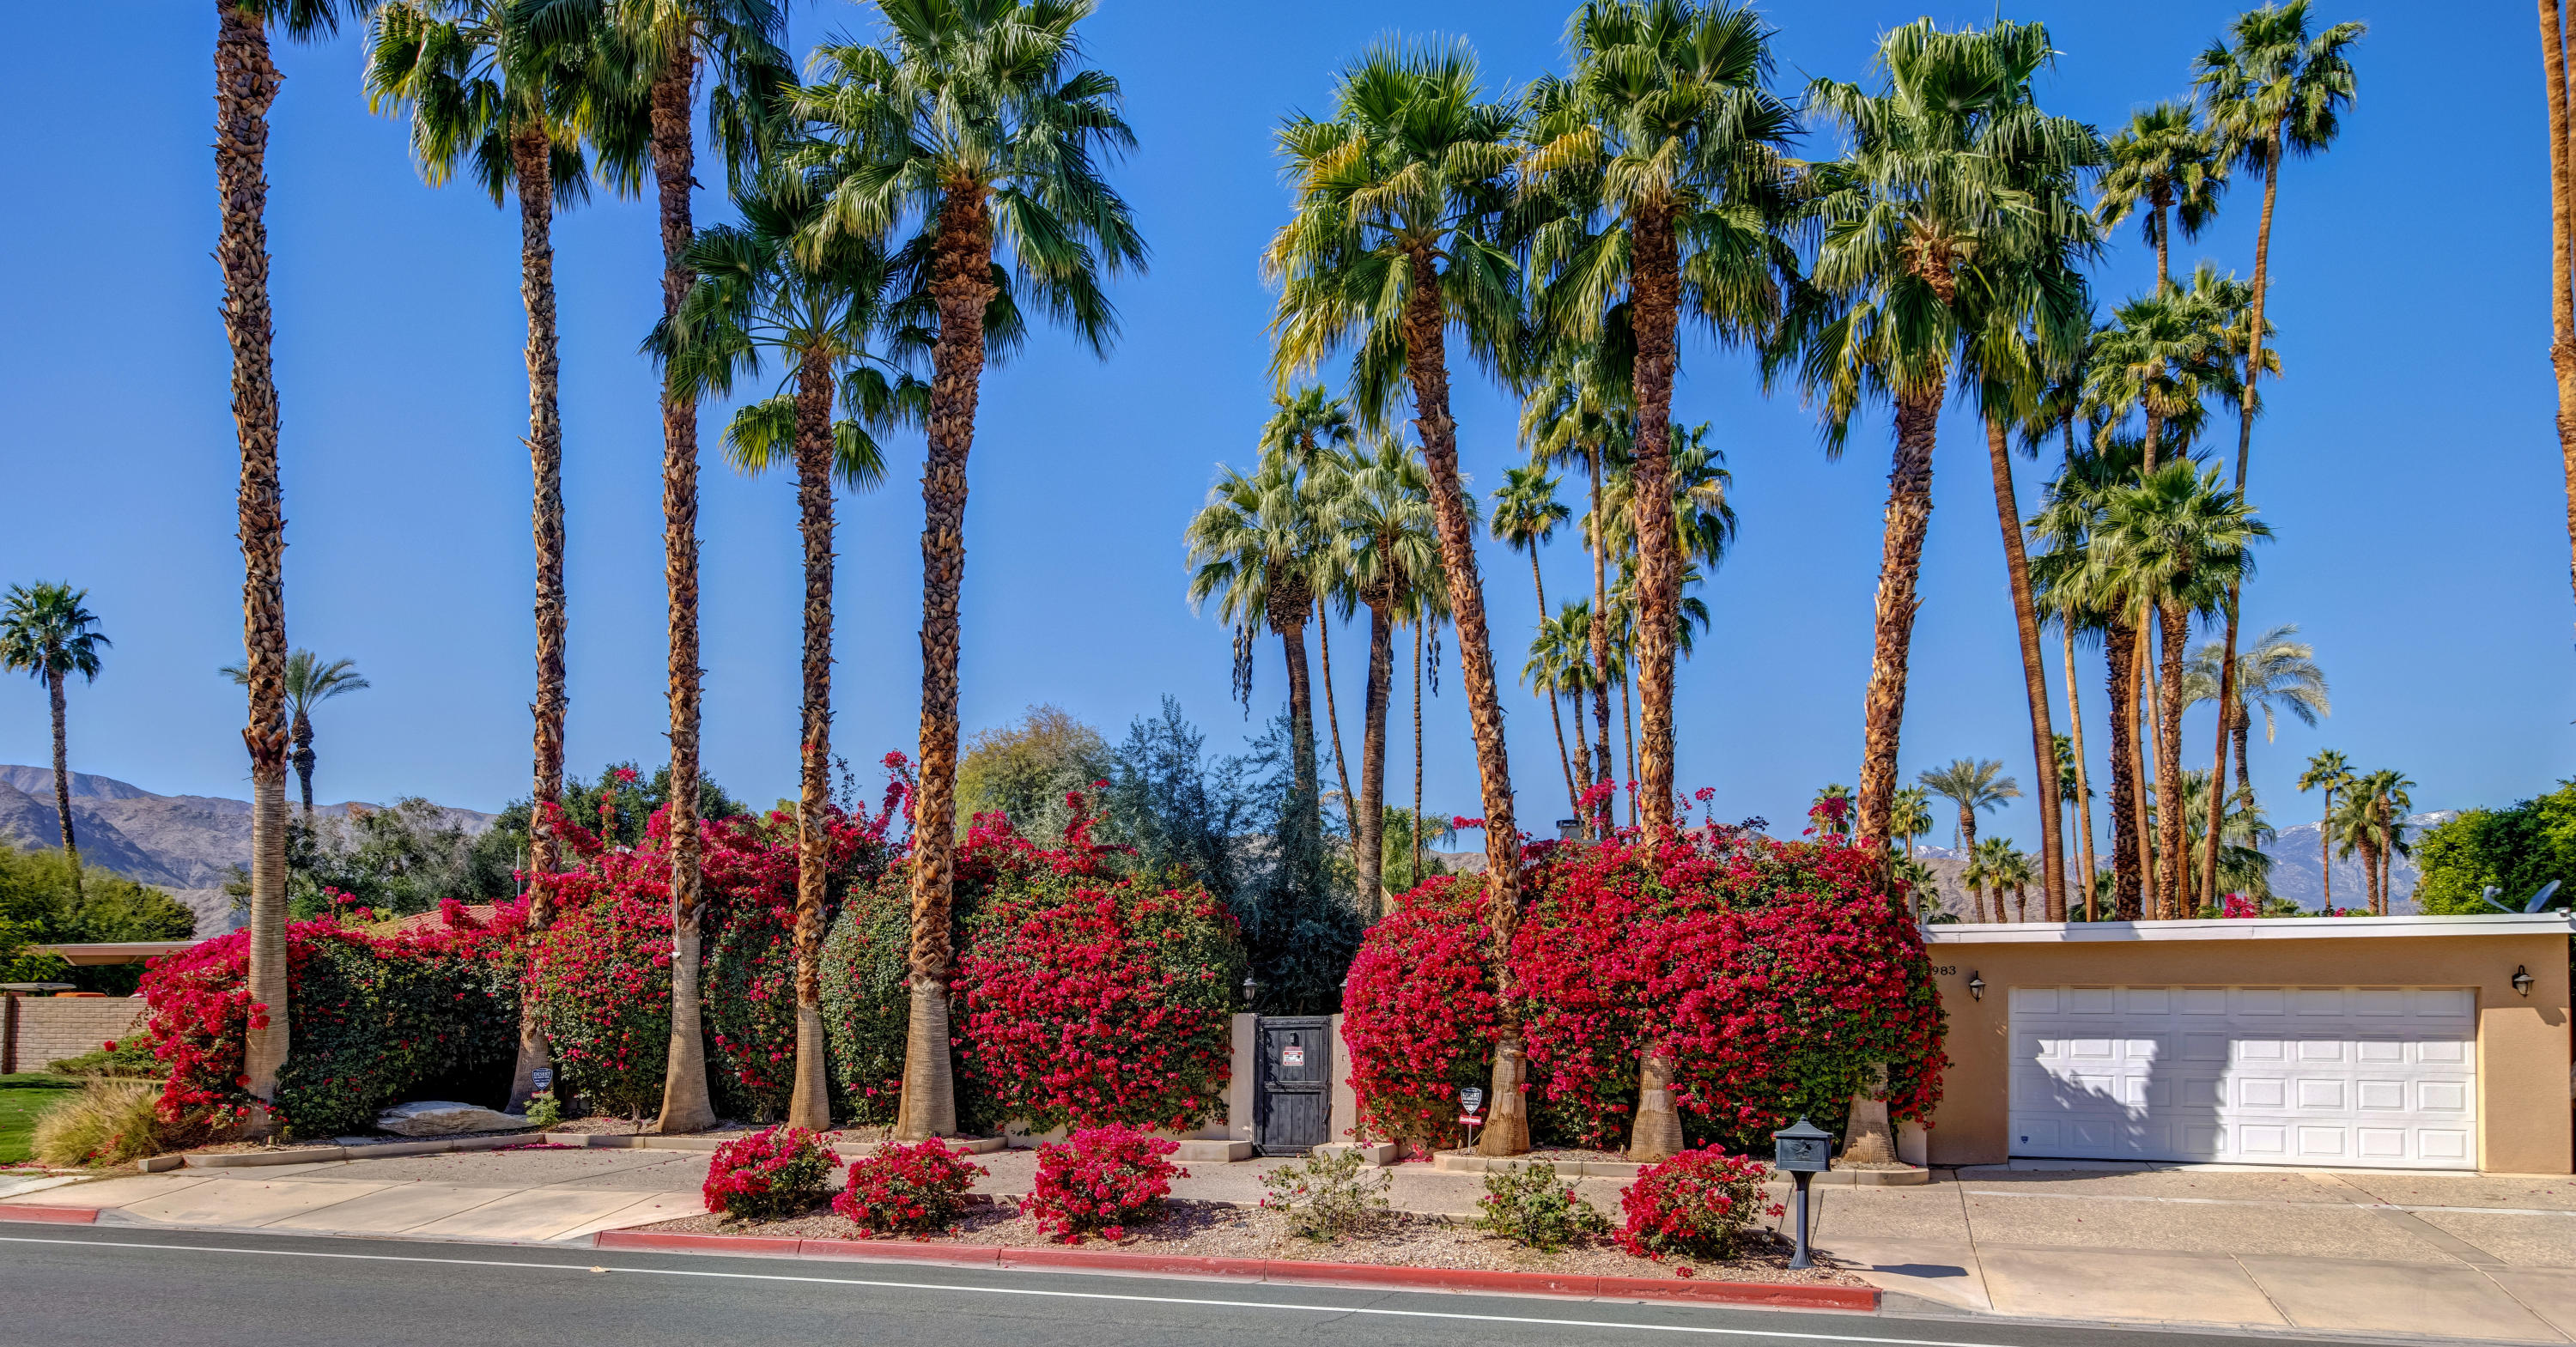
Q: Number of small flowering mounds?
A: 4